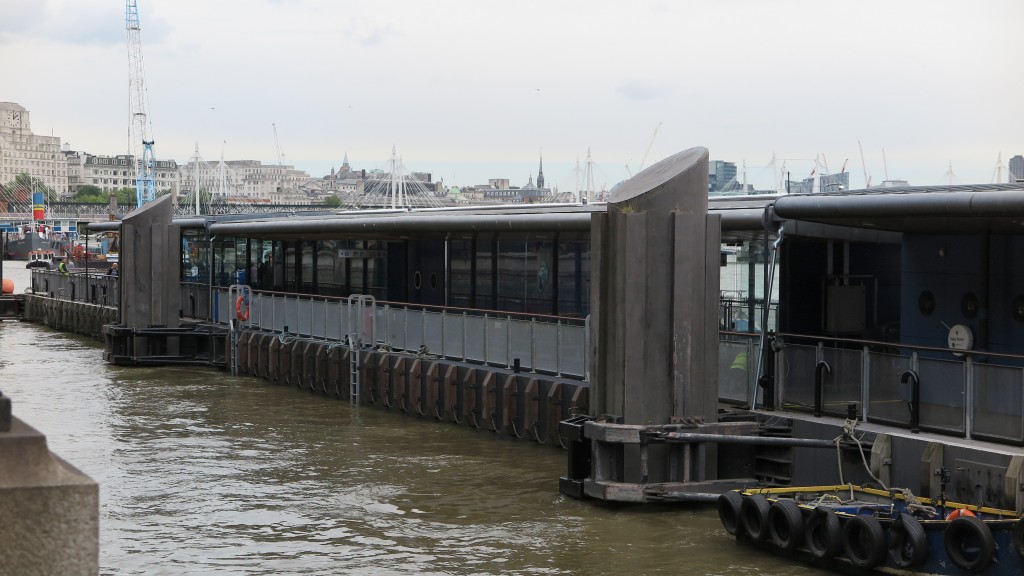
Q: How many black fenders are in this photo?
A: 8